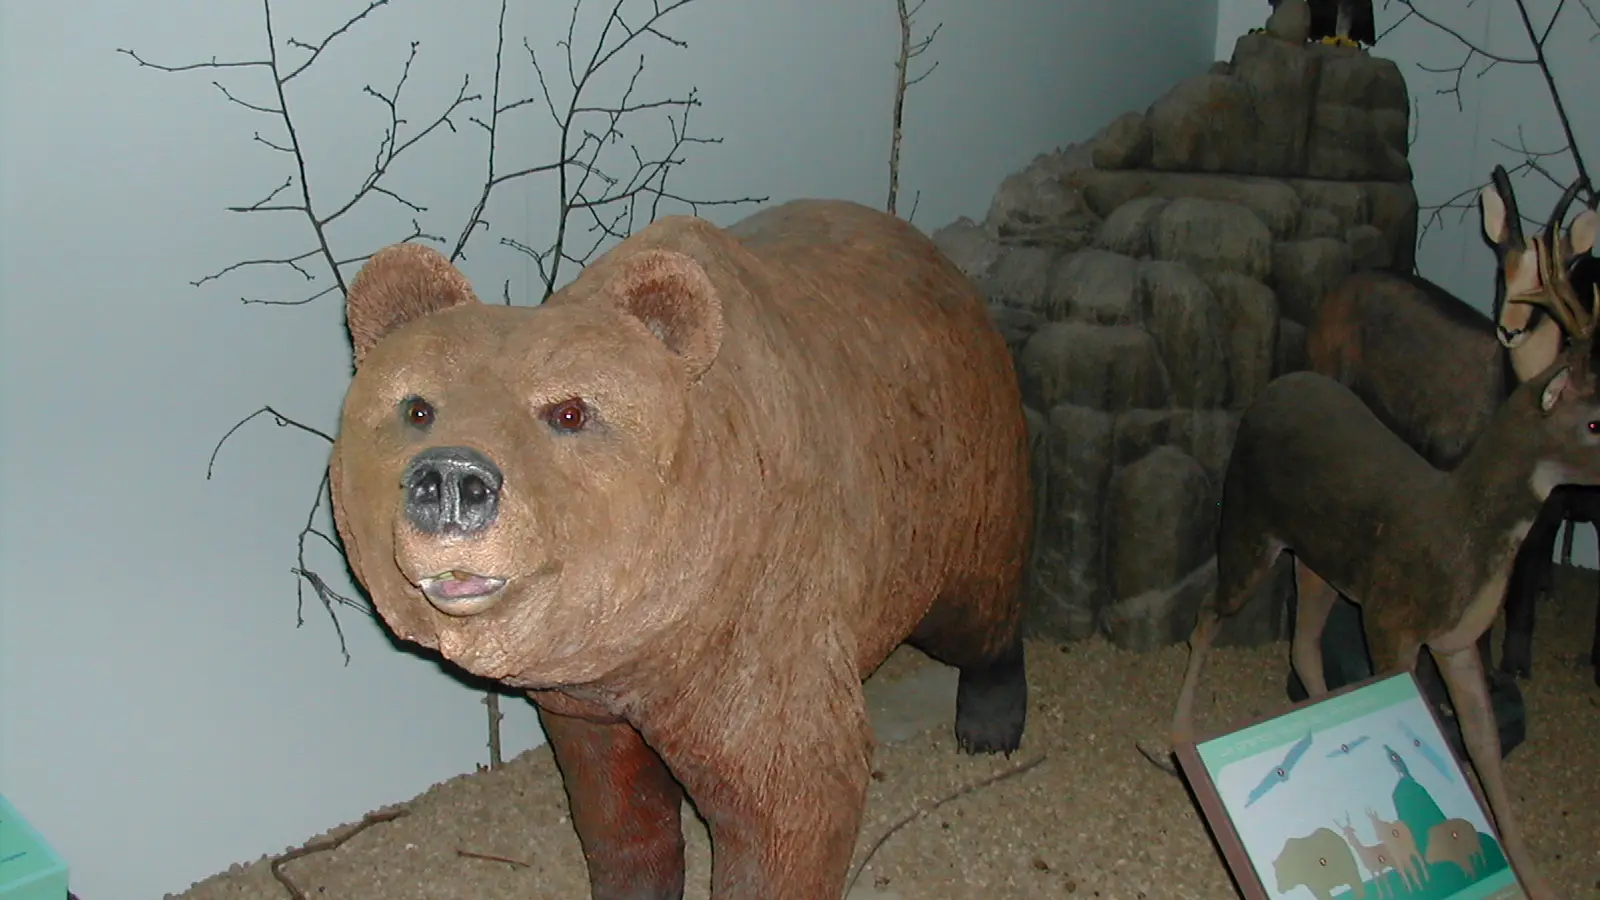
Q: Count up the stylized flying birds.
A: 3